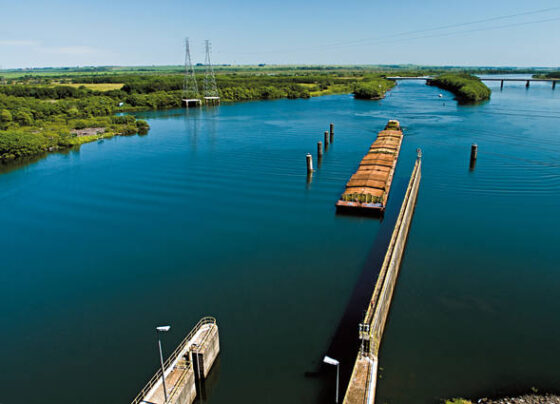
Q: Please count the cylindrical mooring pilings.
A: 5